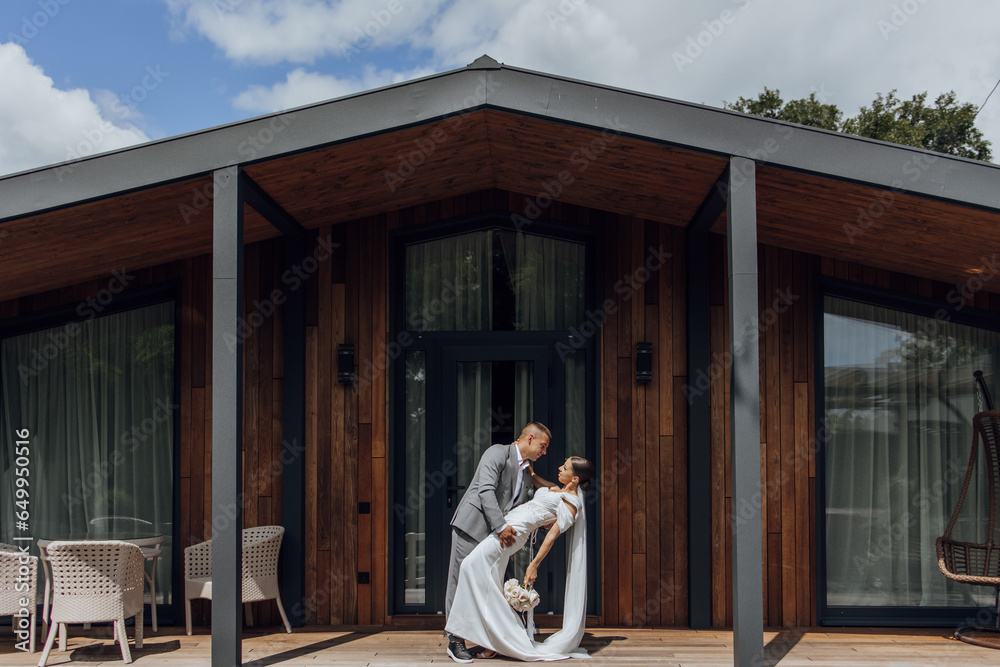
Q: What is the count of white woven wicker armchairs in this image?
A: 3